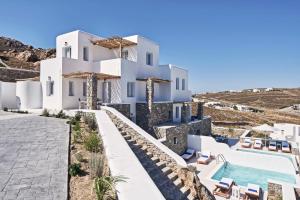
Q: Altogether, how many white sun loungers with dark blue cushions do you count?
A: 8